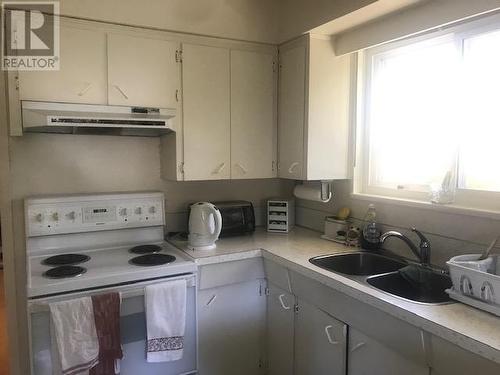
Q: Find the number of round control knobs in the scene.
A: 6